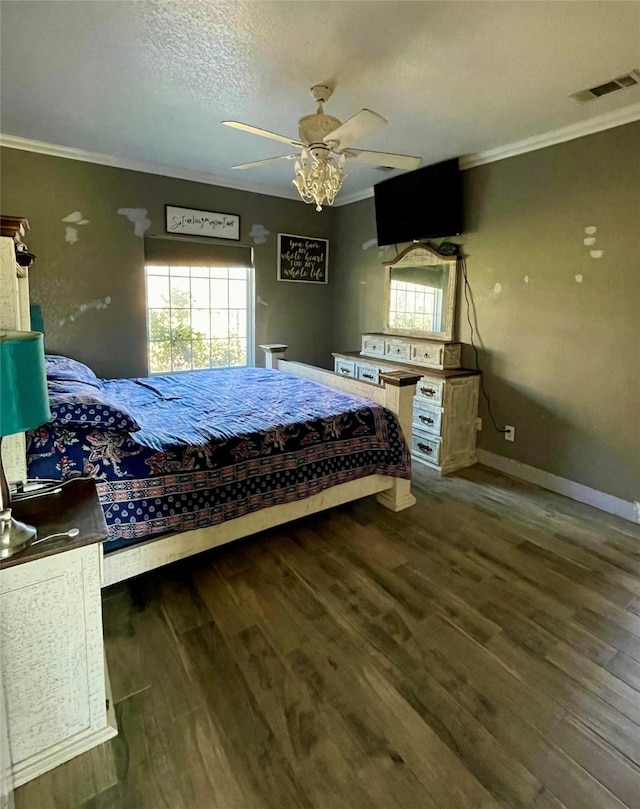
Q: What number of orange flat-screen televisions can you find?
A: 0